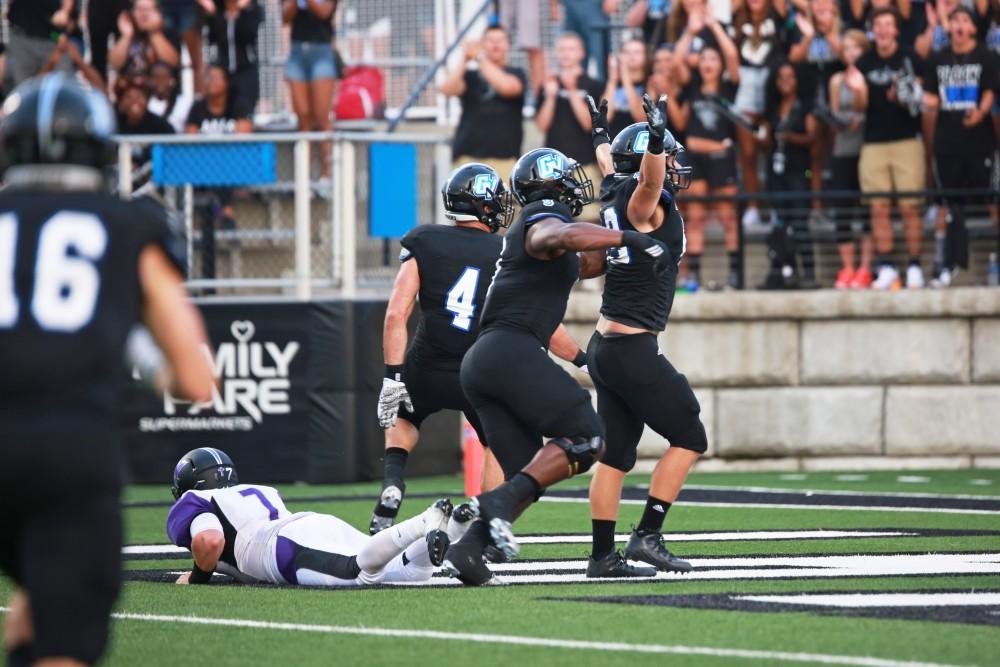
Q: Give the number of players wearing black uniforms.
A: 4